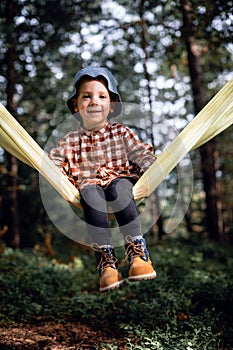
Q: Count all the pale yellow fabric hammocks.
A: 1